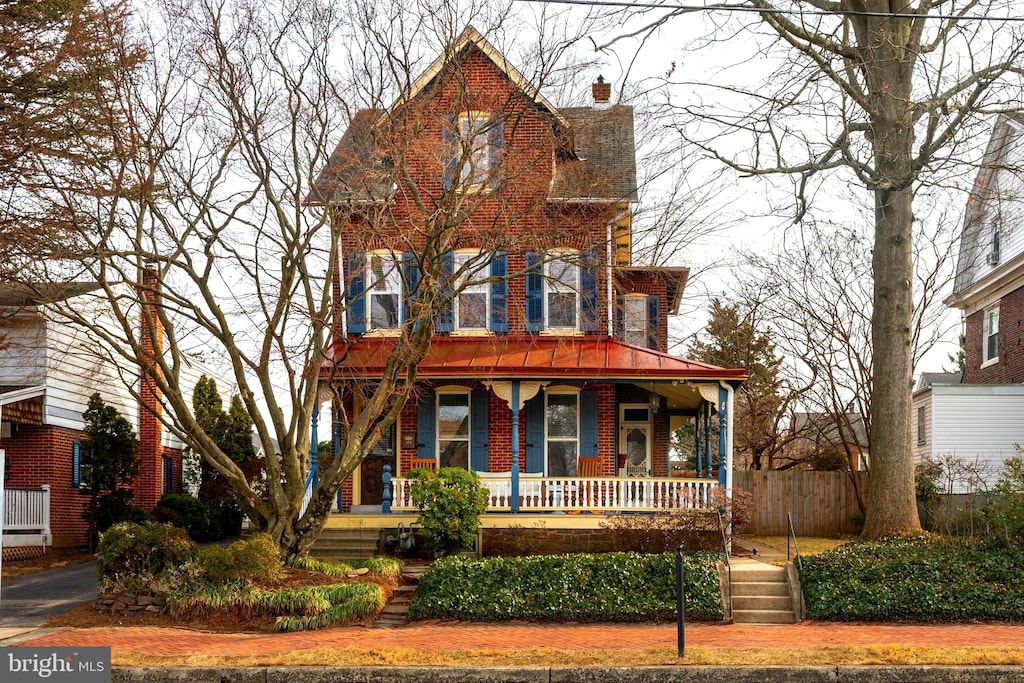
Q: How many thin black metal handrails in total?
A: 2